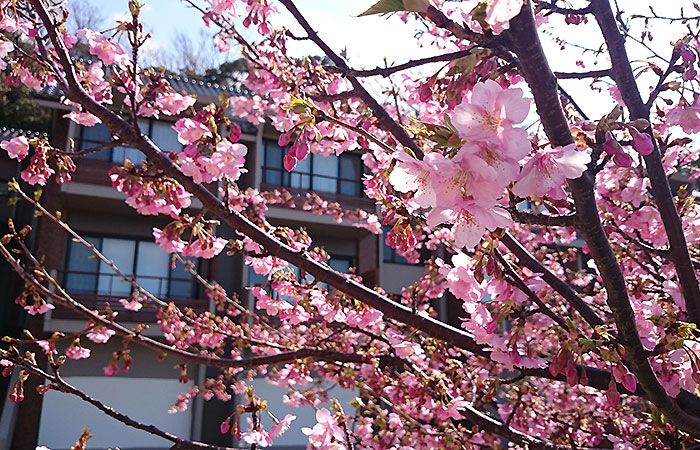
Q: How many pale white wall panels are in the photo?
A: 2